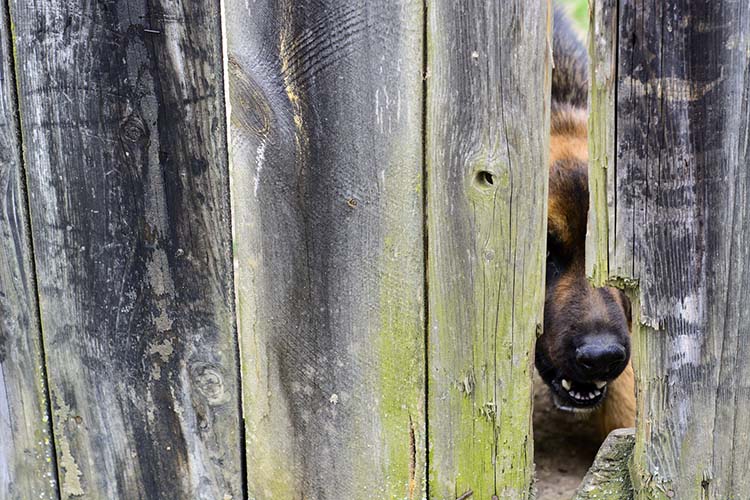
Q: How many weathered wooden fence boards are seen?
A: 5